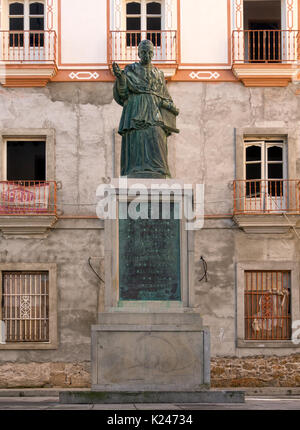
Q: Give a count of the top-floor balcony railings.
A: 3